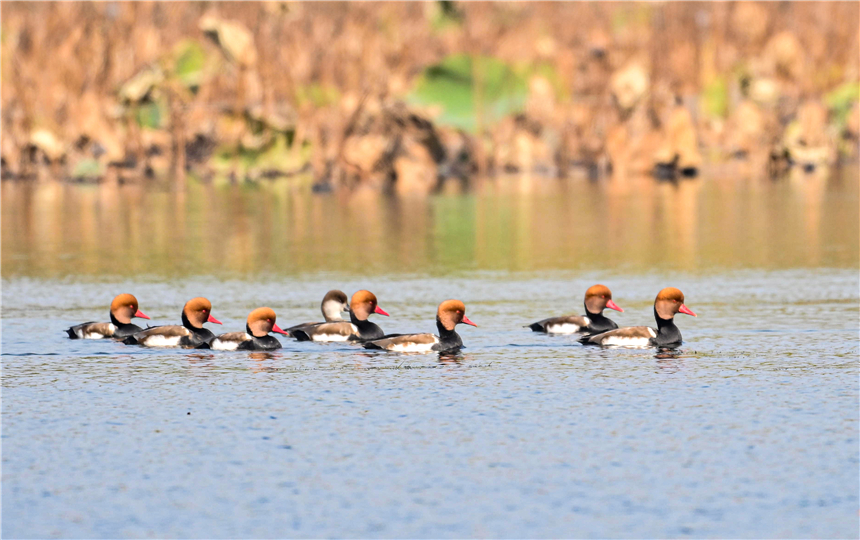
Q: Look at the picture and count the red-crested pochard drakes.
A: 7